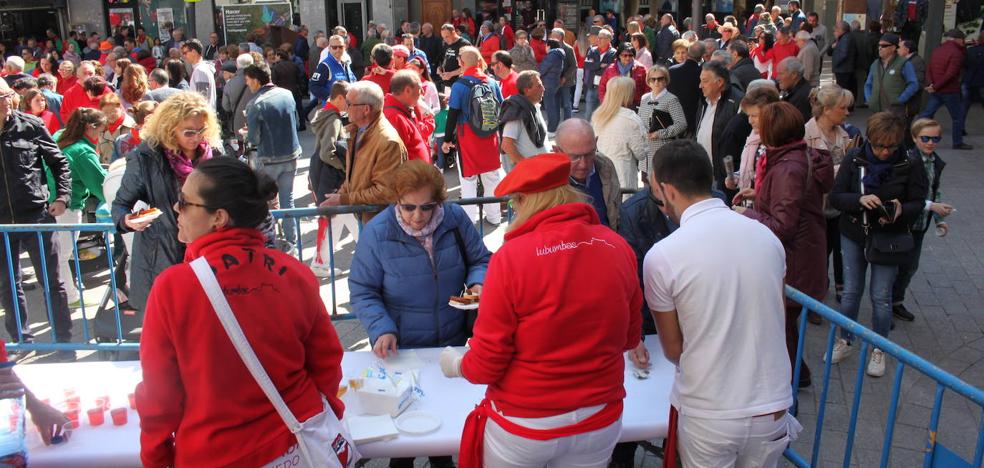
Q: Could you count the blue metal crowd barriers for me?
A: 3